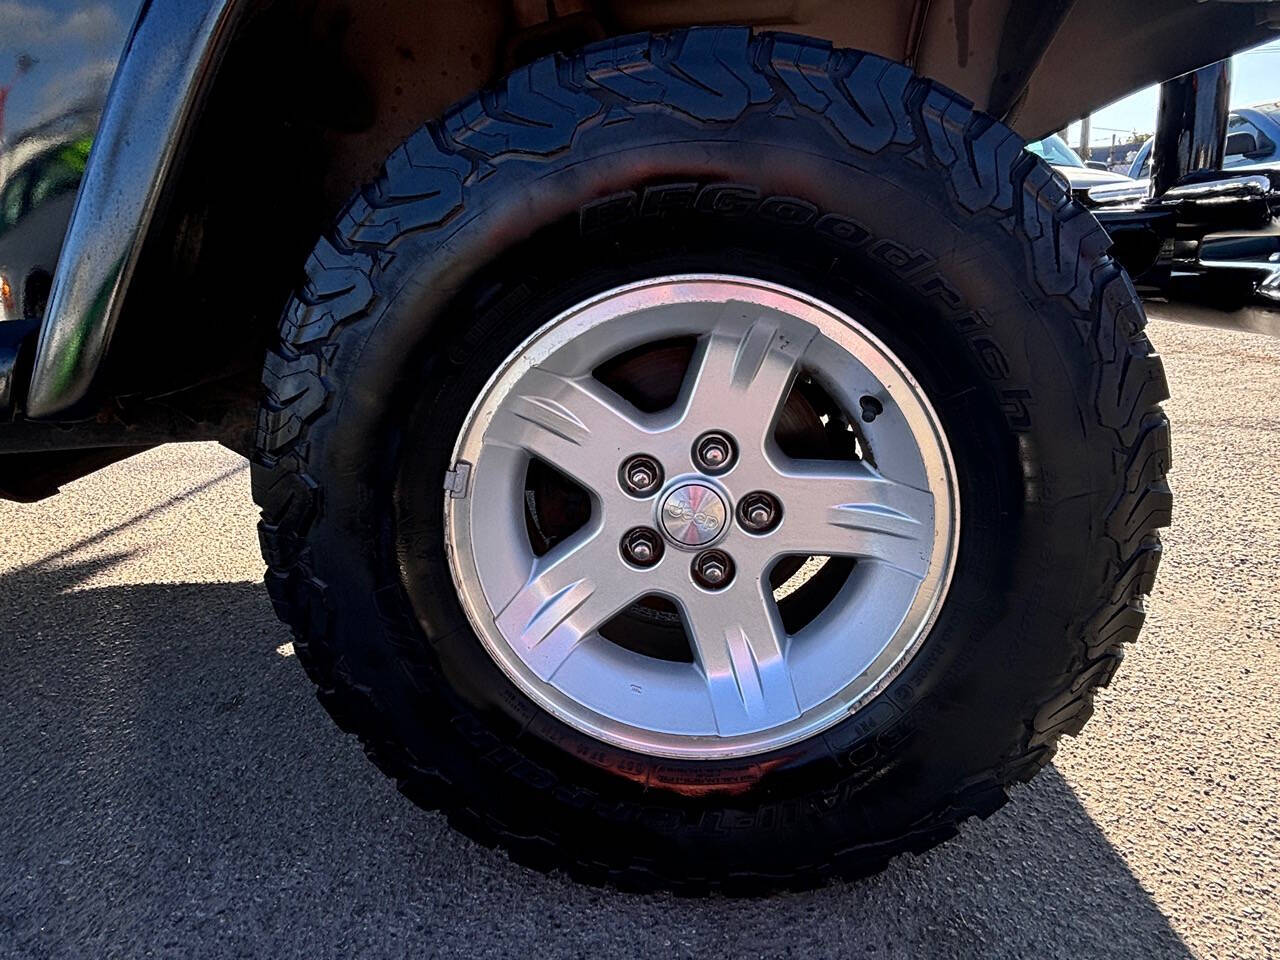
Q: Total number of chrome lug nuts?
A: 5